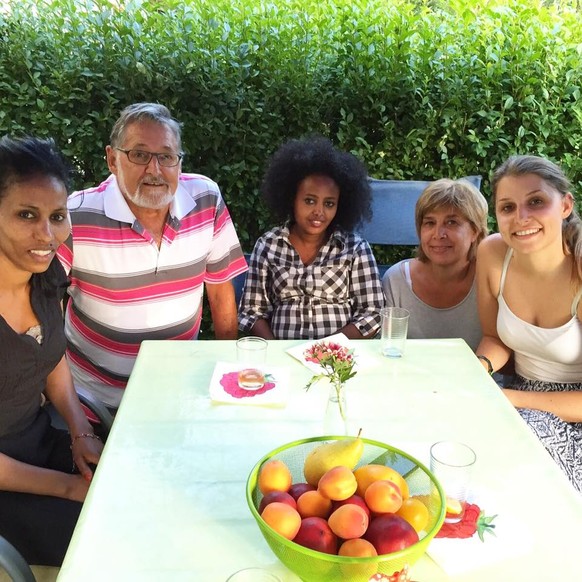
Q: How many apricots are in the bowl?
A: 7